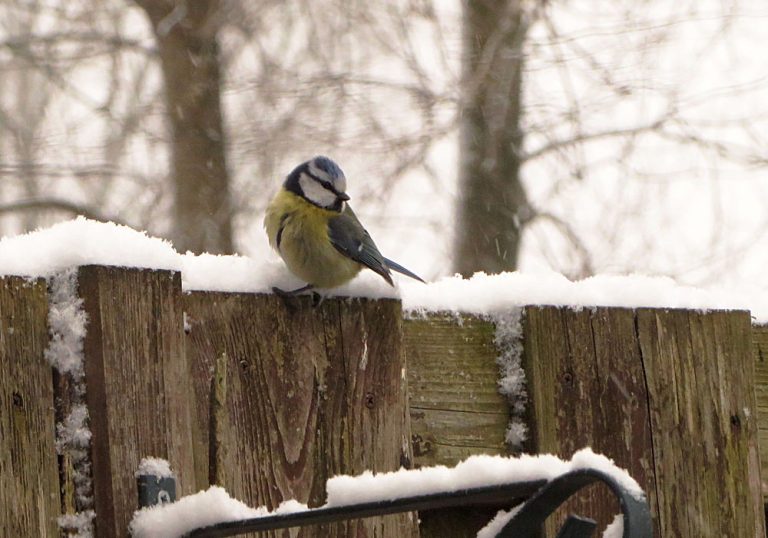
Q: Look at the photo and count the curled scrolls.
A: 1